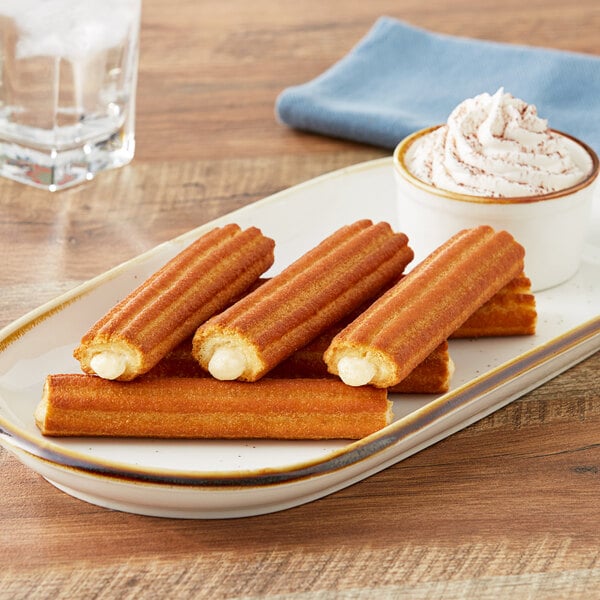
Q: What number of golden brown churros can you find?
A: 6